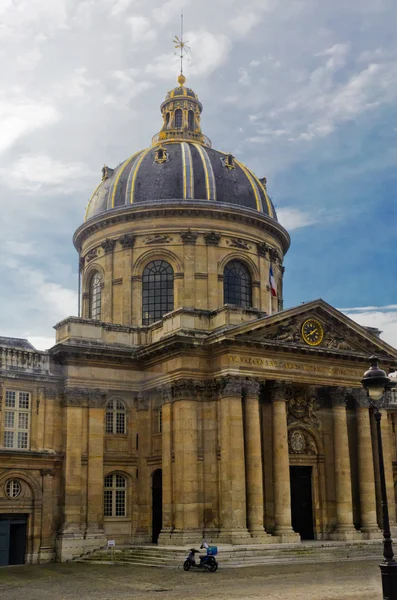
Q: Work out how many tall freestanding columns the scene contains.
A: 4